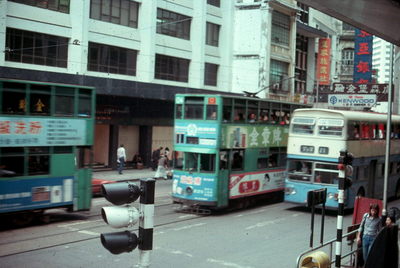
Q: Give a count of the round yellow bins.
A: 1